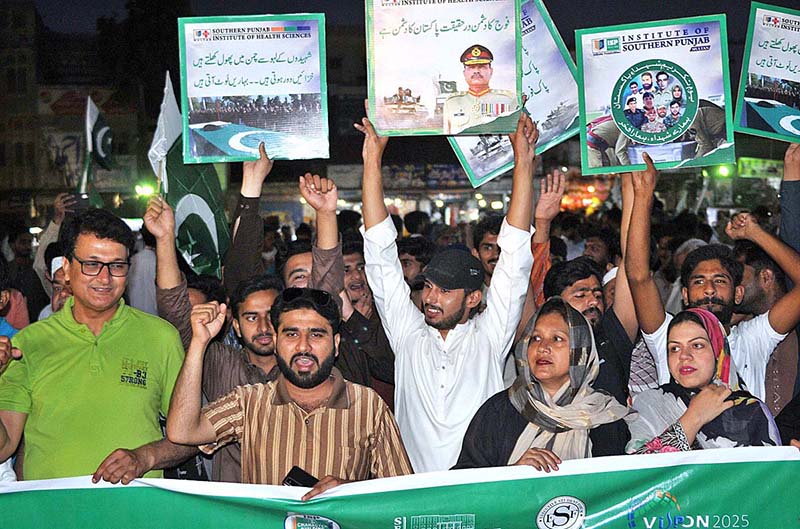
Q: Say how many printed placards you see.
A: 5